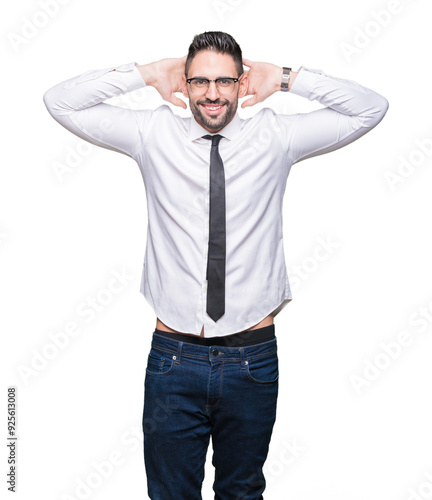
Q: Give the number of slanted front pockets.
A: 2